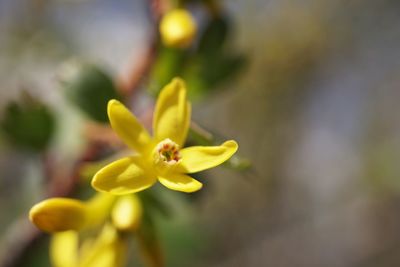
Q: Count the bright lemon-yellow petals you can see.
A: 5